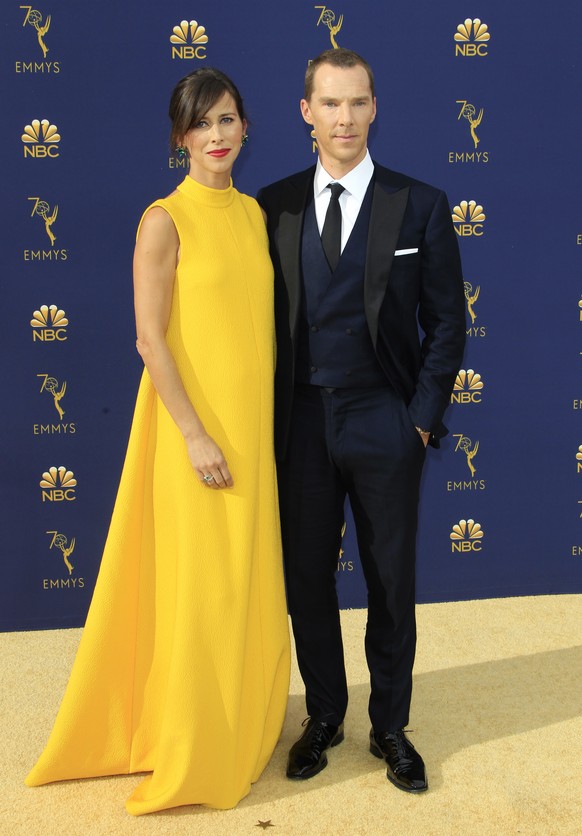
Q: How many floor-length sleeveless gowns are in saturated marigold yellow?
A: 1